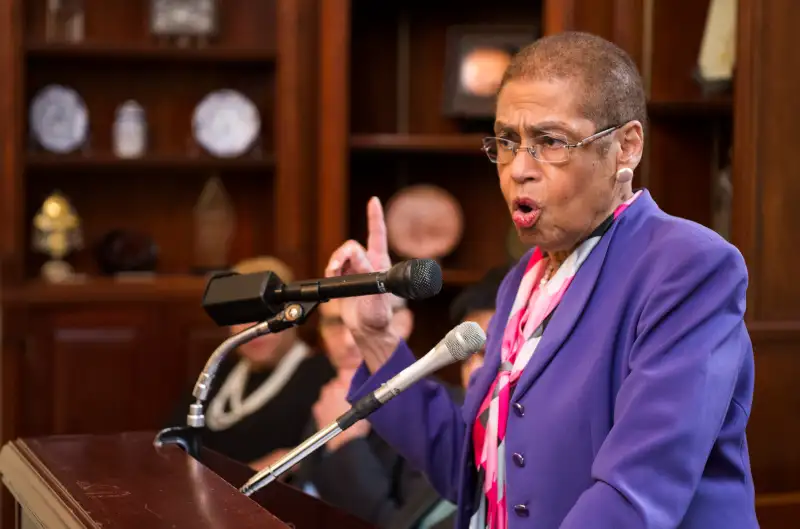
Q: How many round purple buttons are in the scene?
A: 3